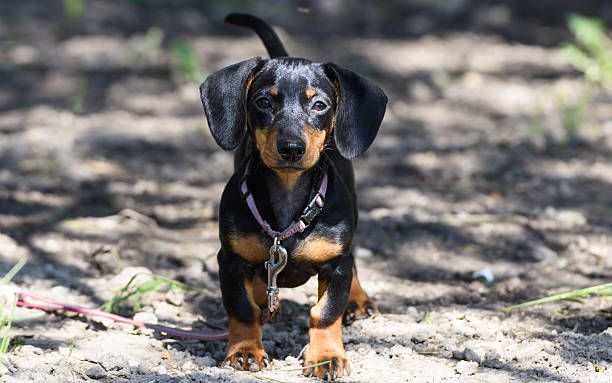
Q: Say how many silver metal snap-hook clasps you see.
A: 1